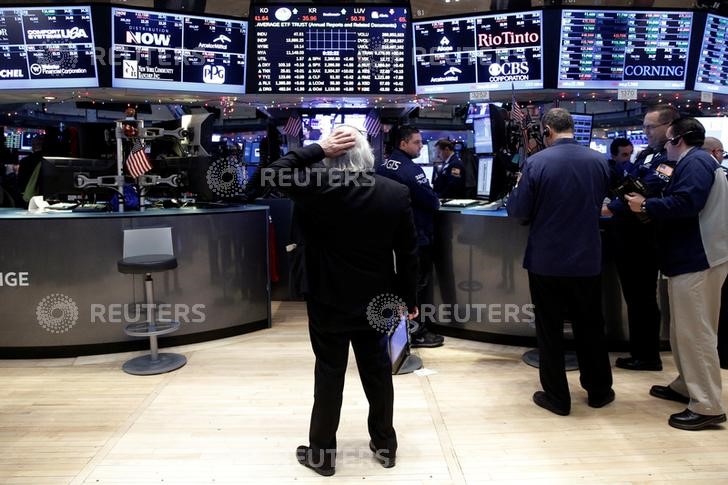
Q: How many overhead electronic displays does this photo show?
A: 6